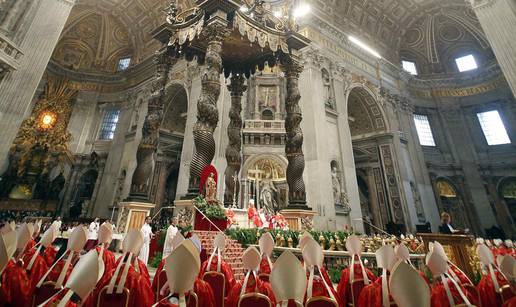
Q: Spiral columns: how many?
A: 4